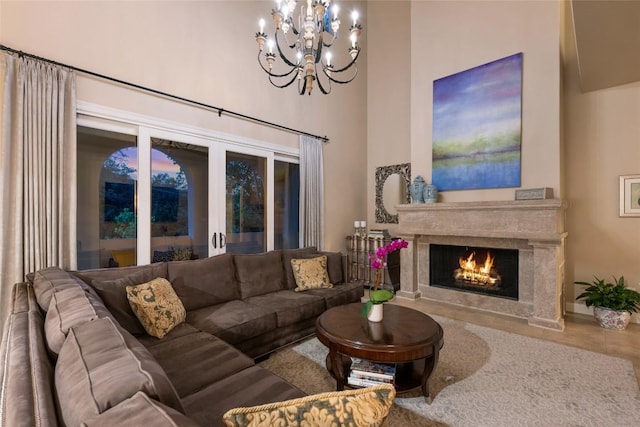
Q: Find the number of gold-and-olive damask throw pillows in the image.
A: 3